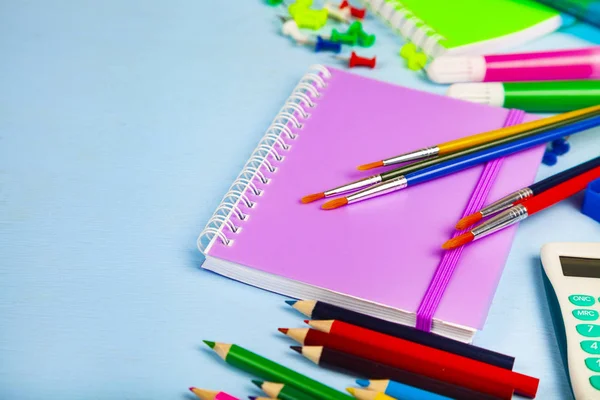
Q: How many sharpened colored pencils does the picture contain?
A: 10